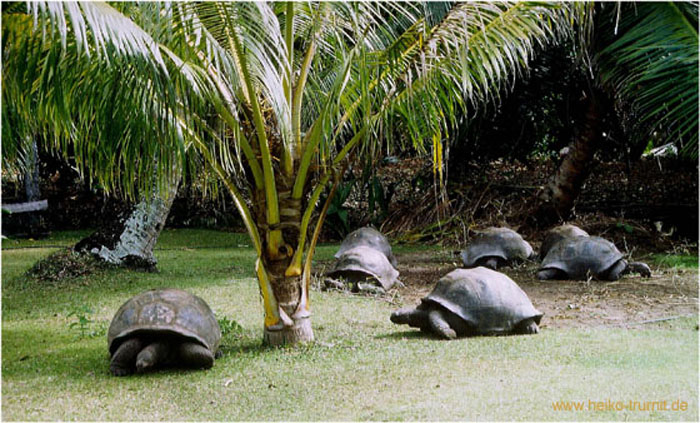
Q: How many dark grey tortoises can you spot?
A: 7